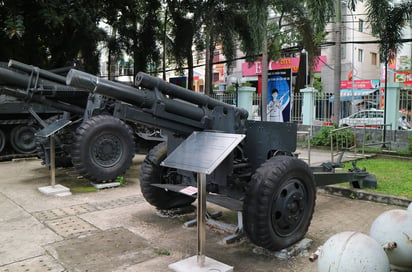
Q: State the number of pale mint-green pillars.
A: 3